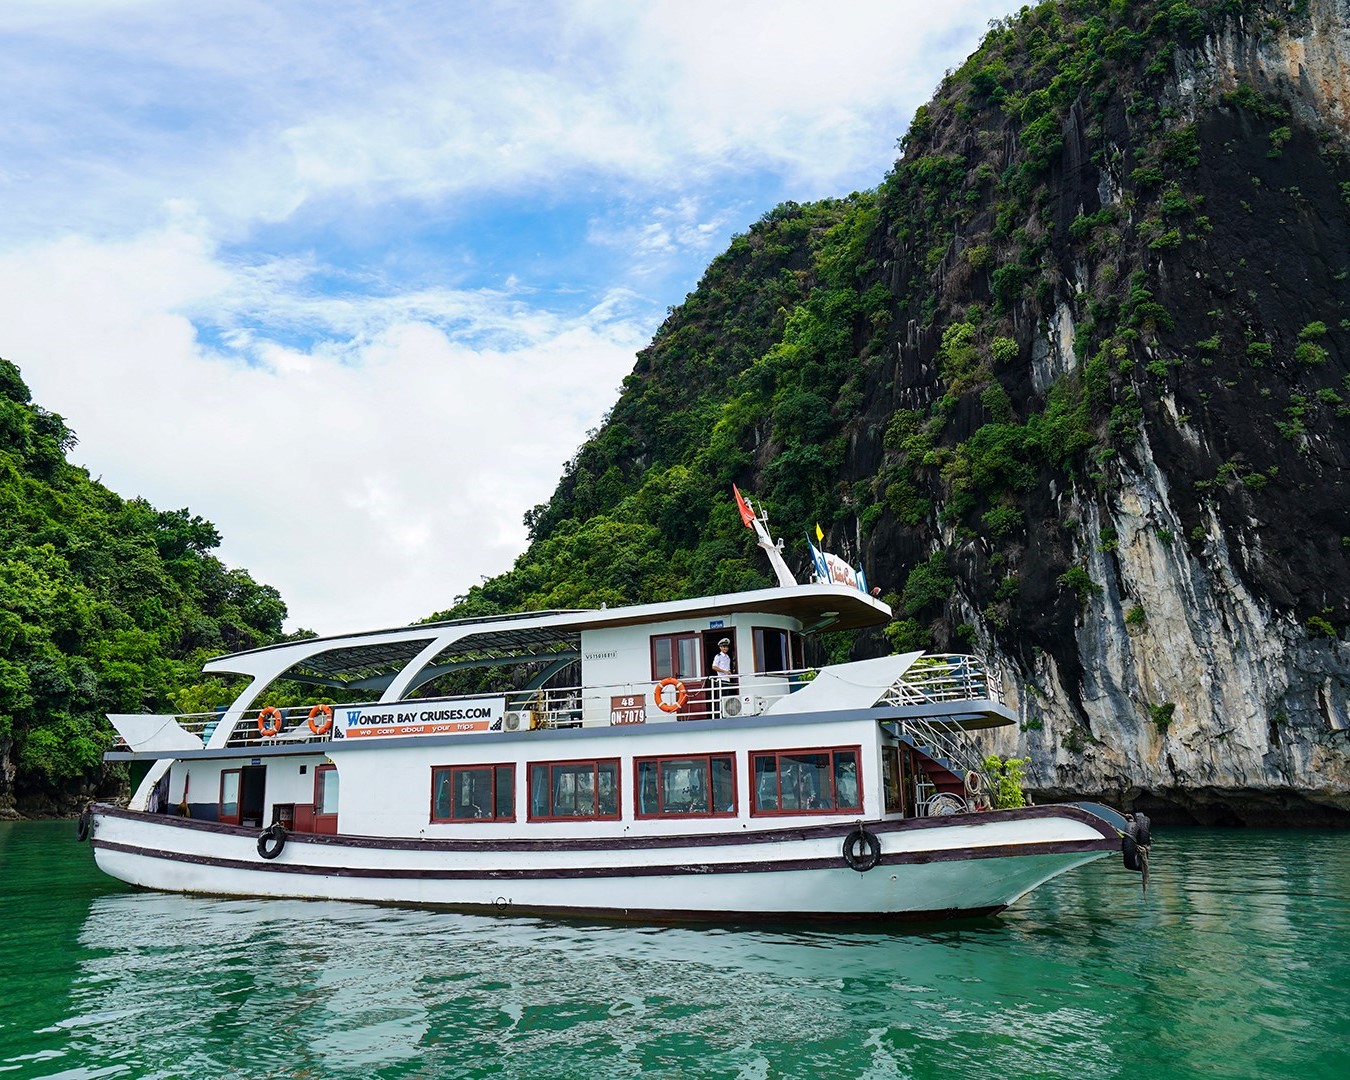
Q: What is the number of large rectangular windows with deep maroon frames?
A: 4